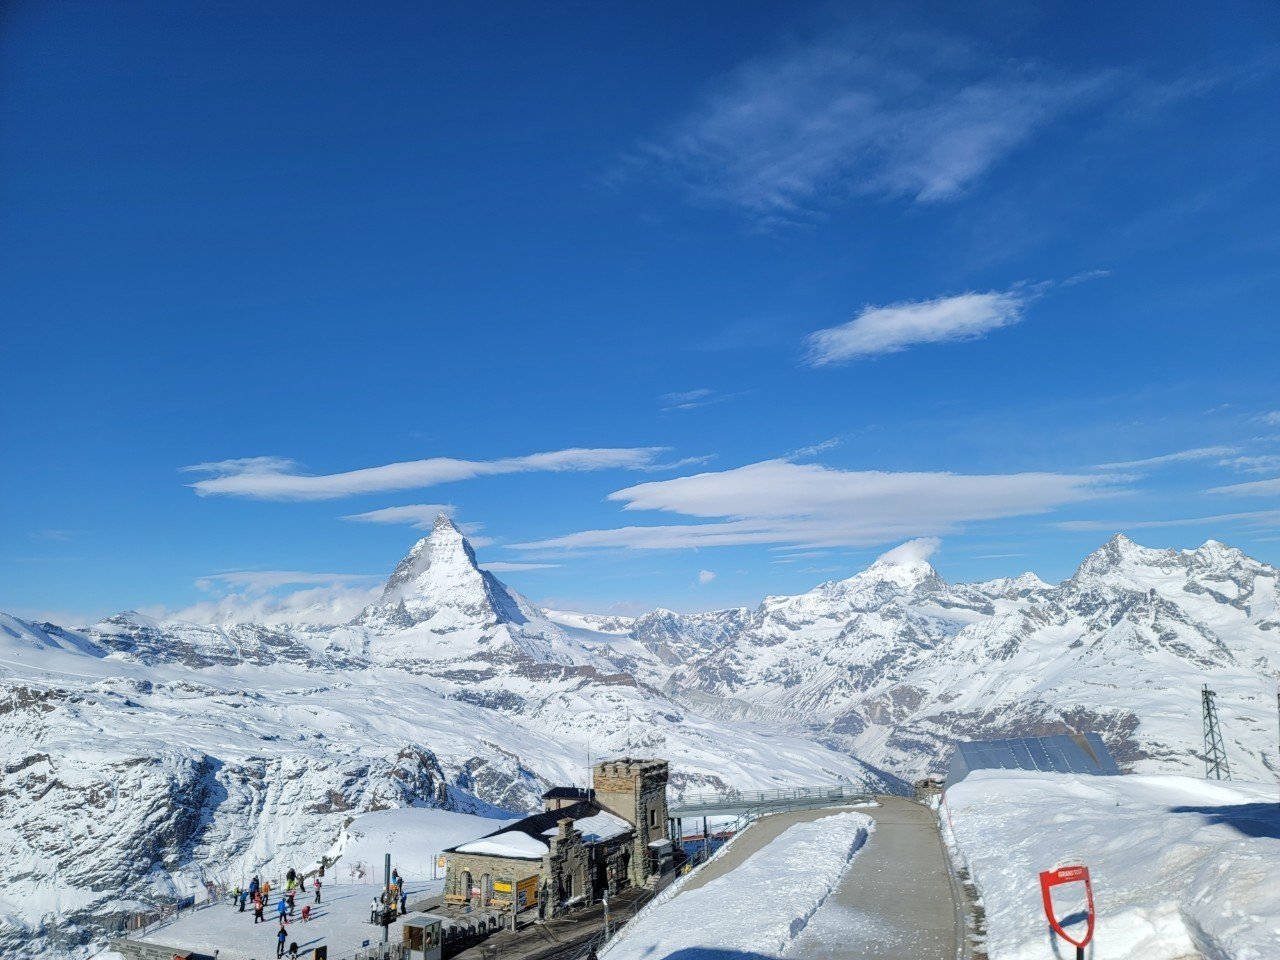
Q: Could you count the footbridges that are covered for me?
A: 0